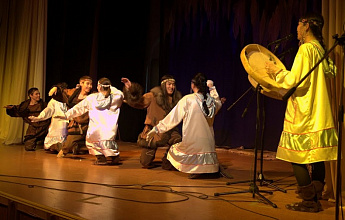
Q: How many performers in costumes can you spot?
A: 7